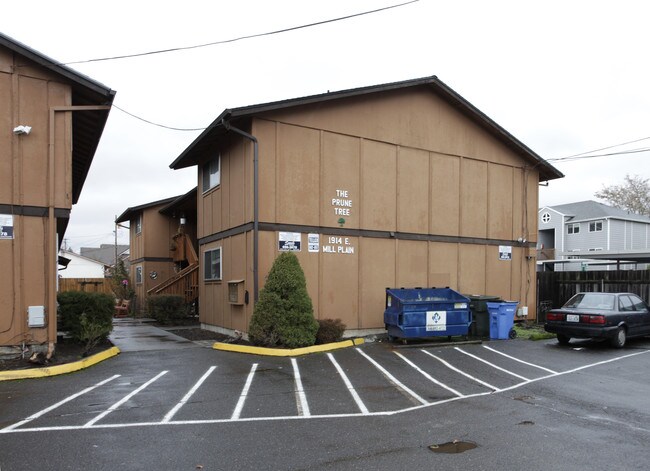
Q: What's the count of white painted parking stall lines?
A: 11